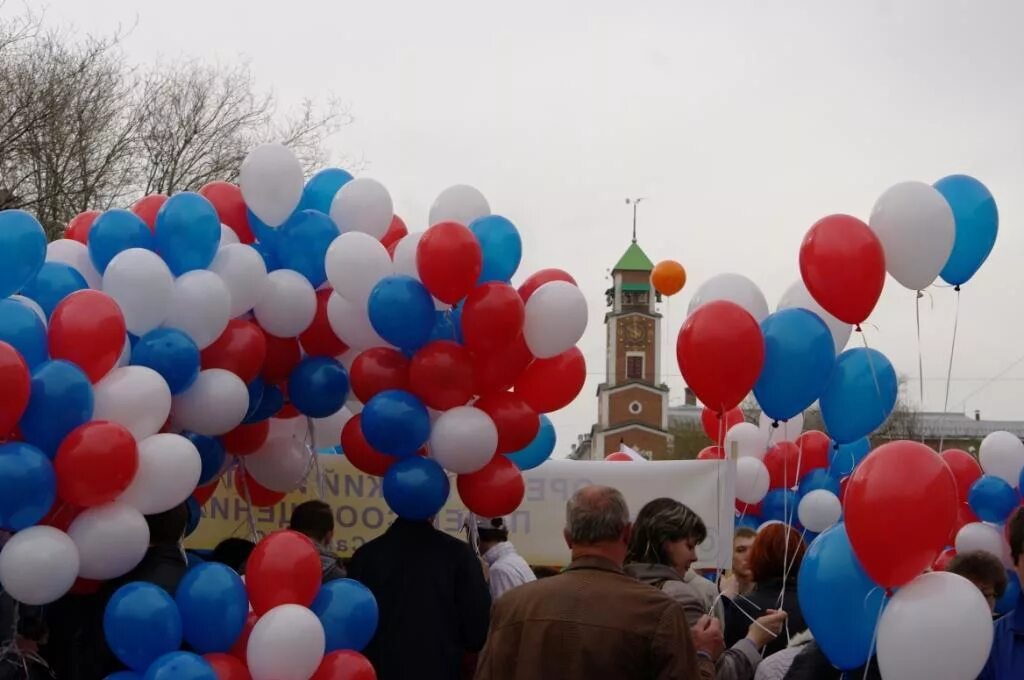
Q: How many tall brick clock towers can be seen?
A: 1